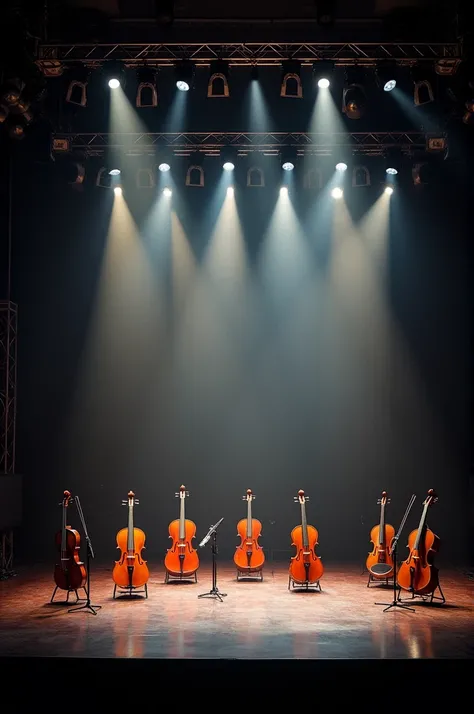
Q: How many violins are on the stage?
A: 7